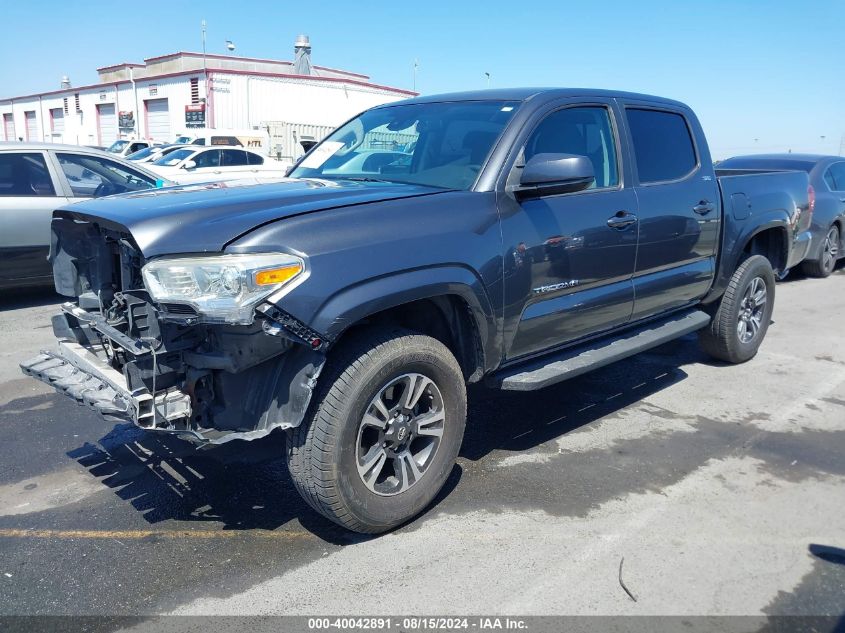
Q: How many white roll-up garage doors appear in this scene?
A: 5